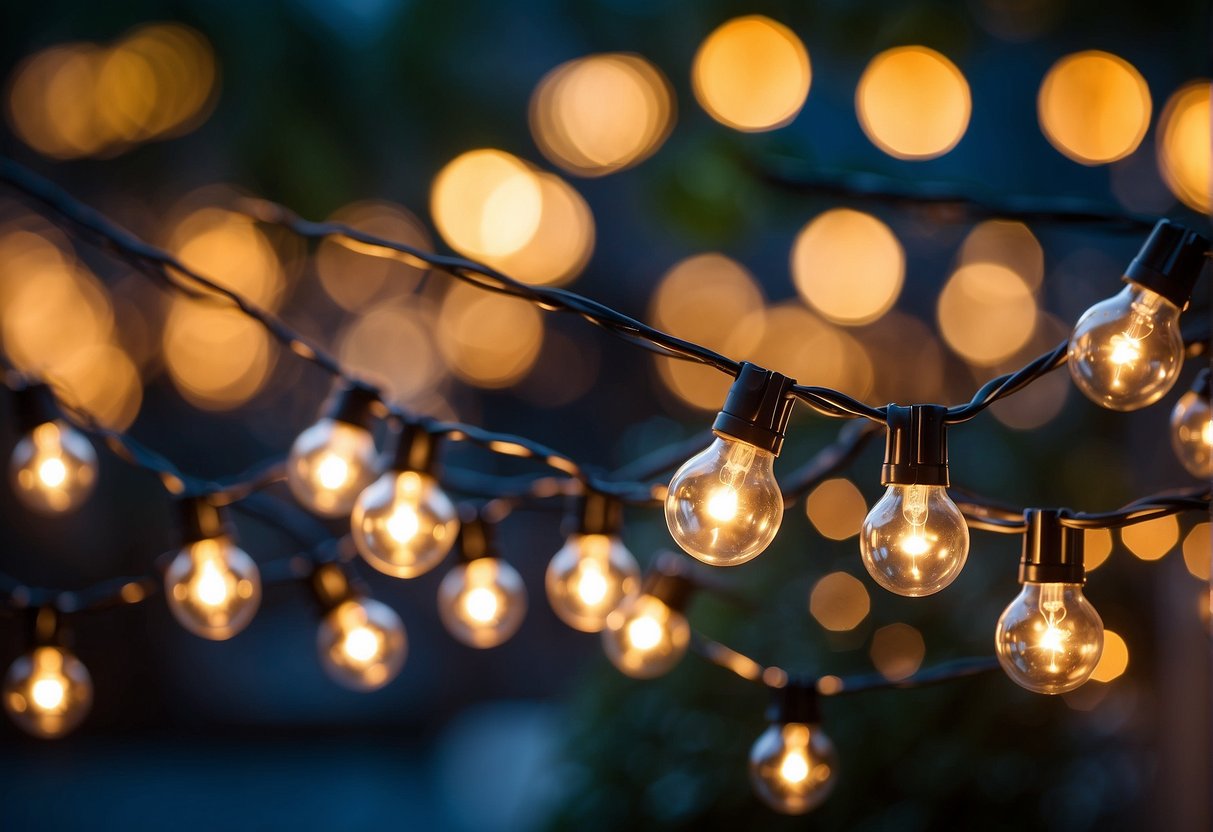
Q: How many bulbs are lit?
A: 15